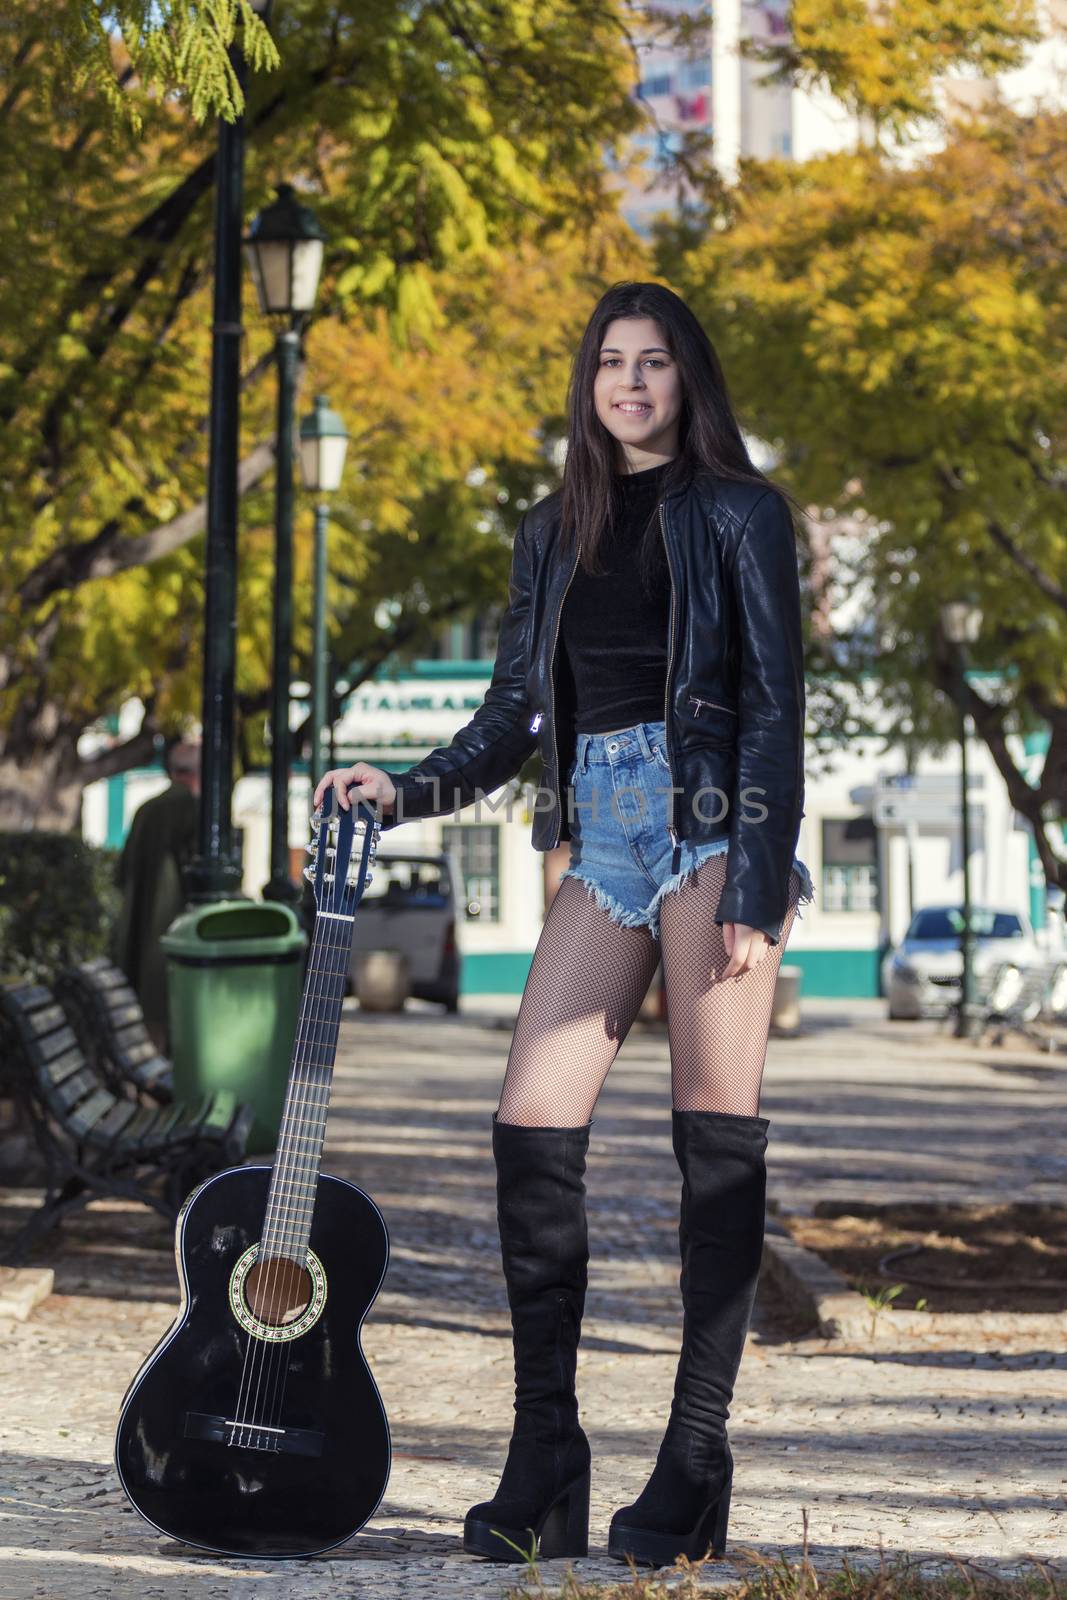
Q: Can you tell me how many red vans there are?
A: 0